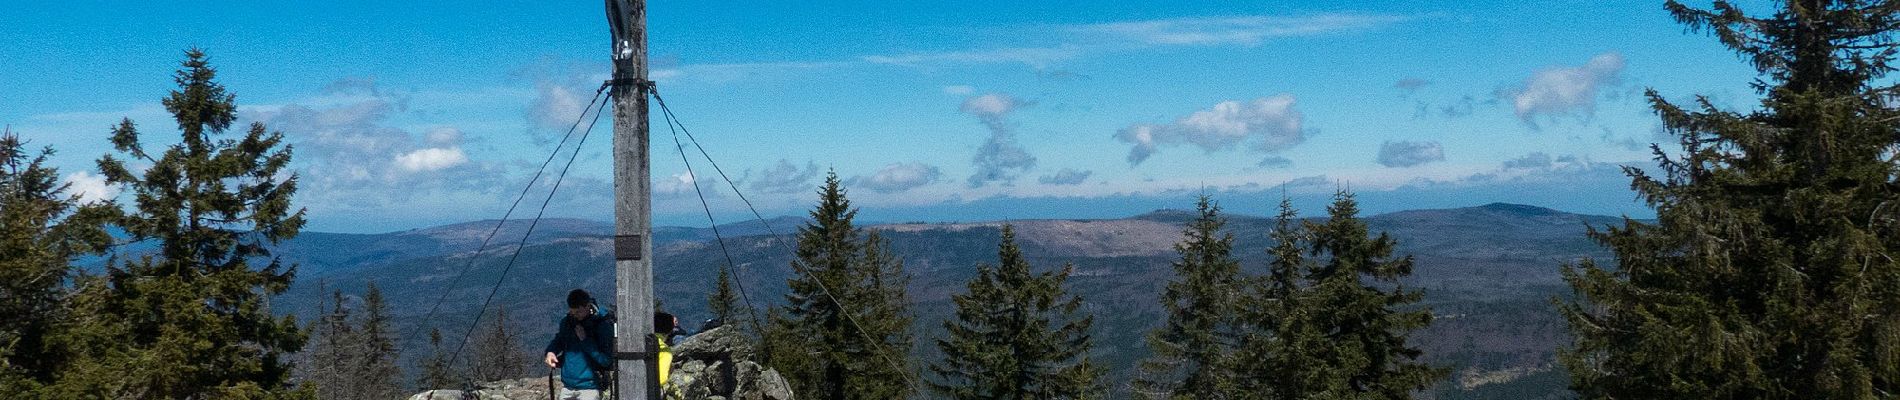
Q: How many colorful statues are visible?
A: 0